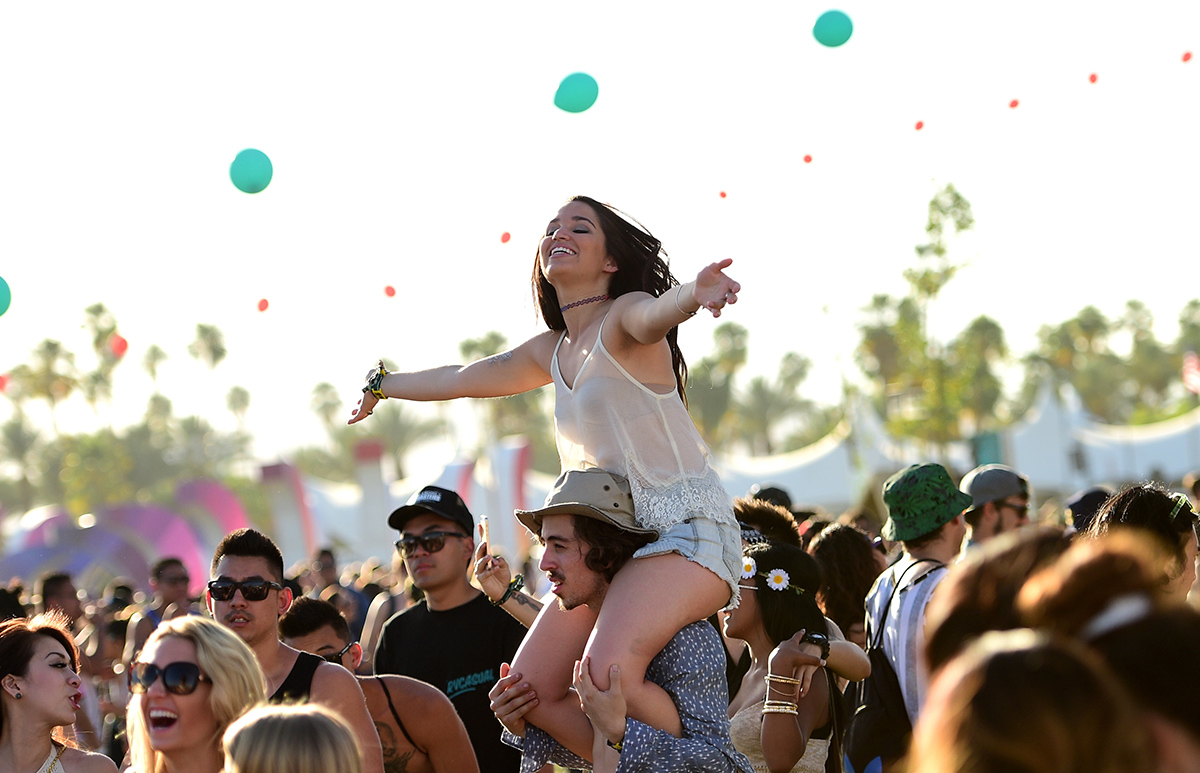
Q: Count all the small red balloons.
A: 11